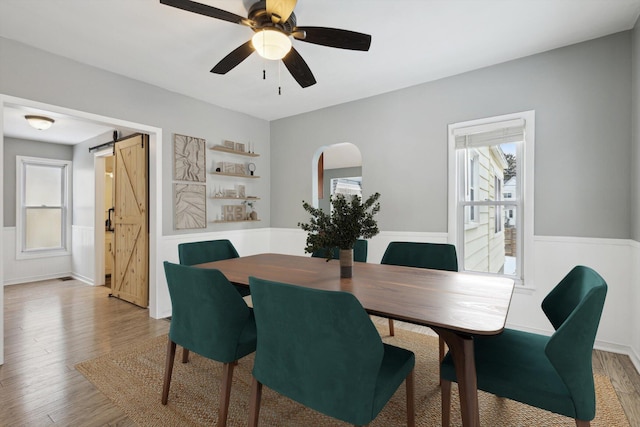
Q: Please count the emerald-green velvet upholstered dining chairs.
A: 6